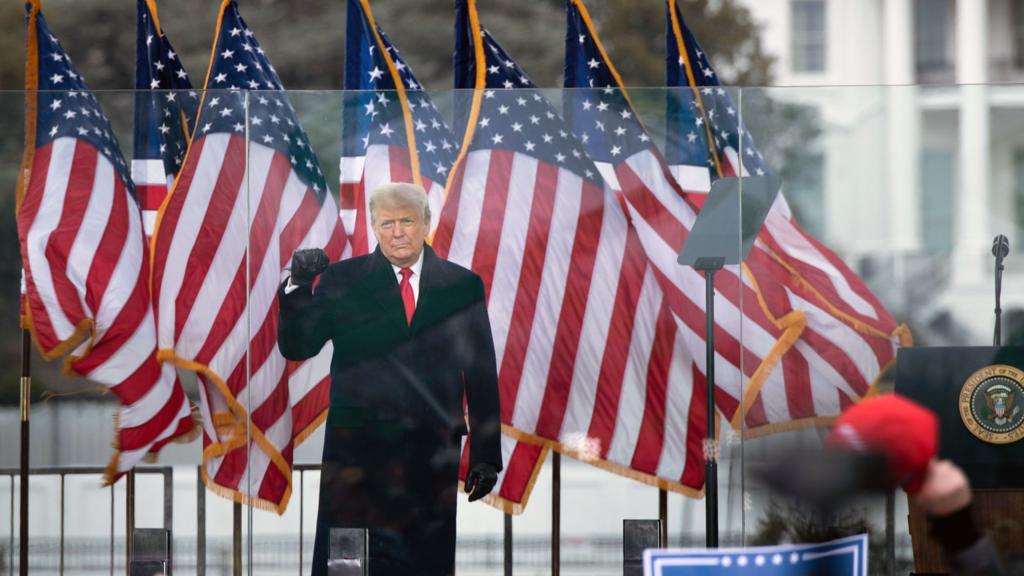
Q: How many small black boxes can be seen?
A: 3